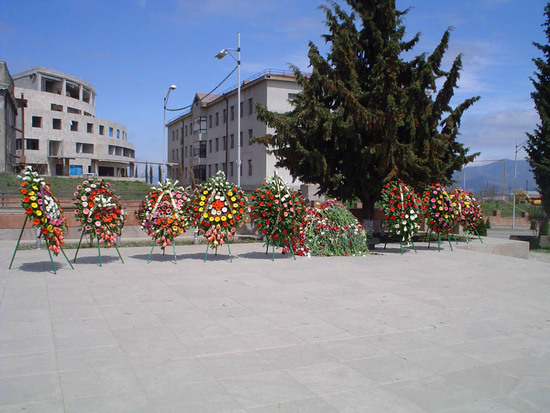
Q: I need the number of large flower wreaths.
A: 8